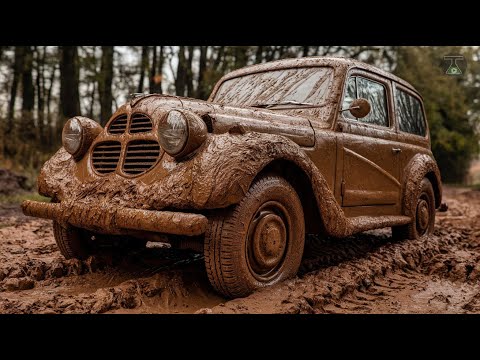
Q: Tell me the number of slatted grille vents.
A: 4